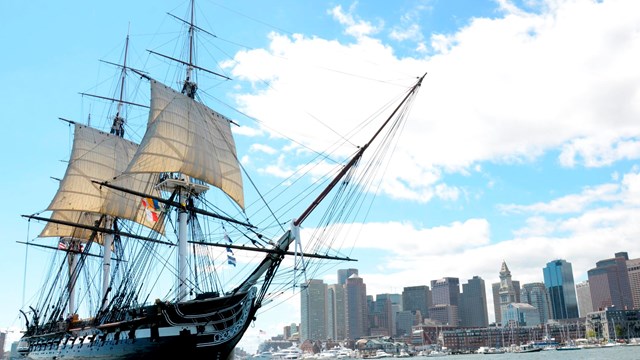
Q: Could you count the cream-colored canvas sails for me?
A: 3